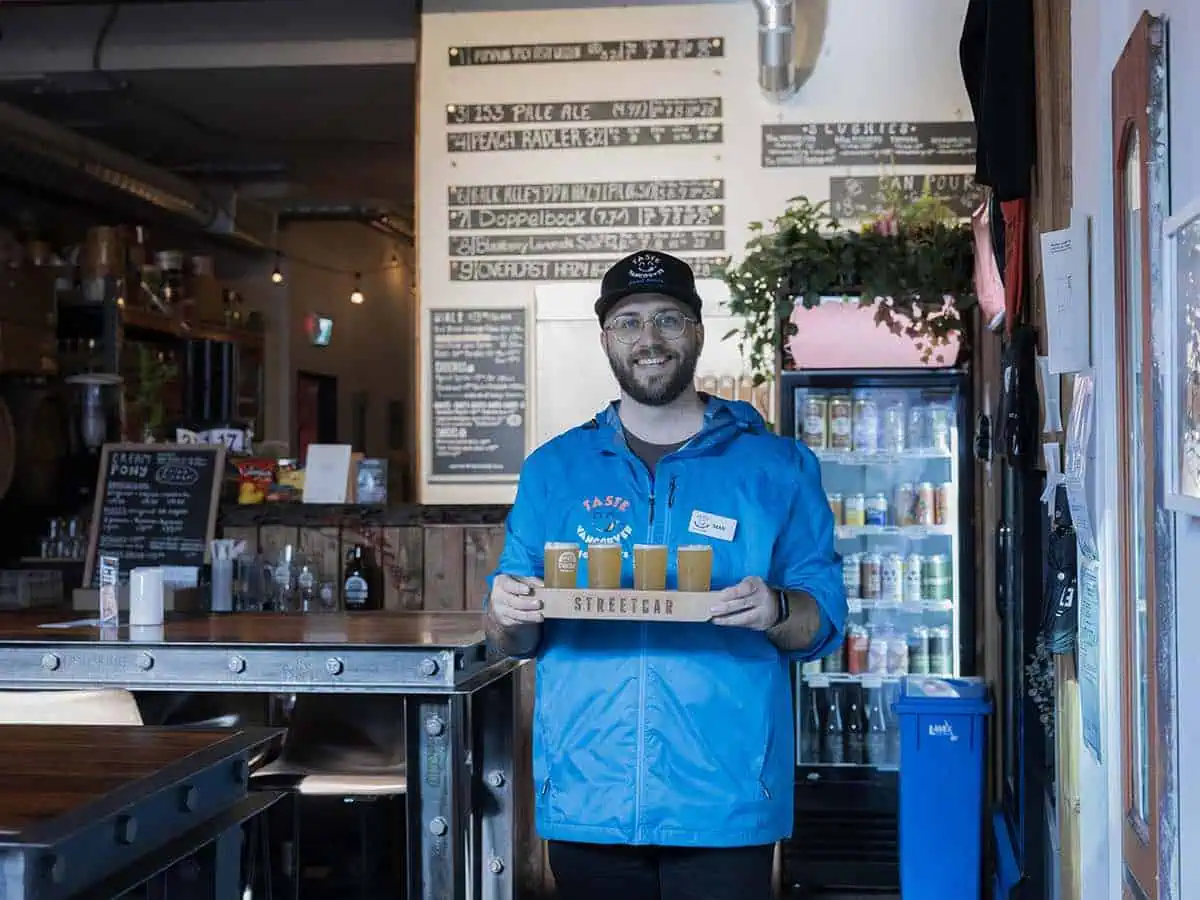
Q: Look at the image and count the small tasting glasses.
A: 4